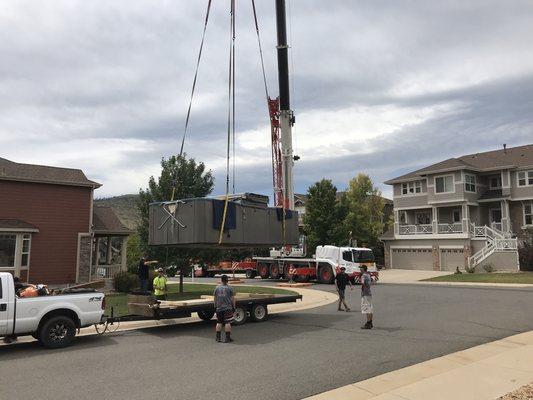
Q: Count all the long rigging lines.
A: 4